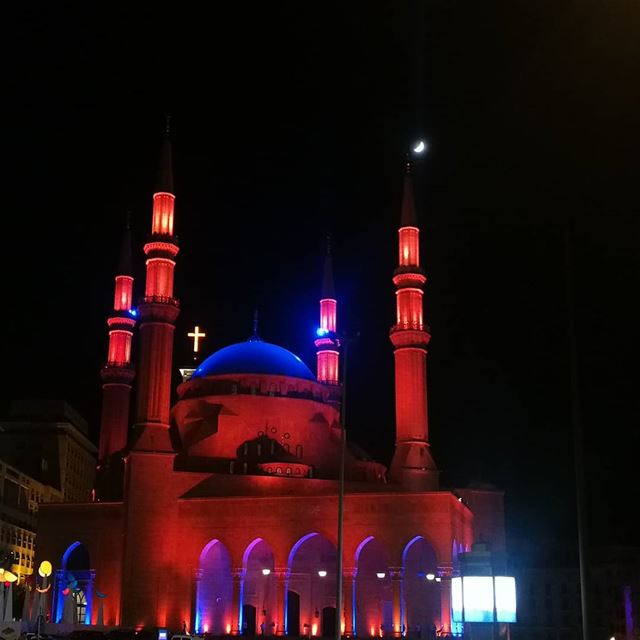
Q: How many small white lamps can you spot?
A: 5